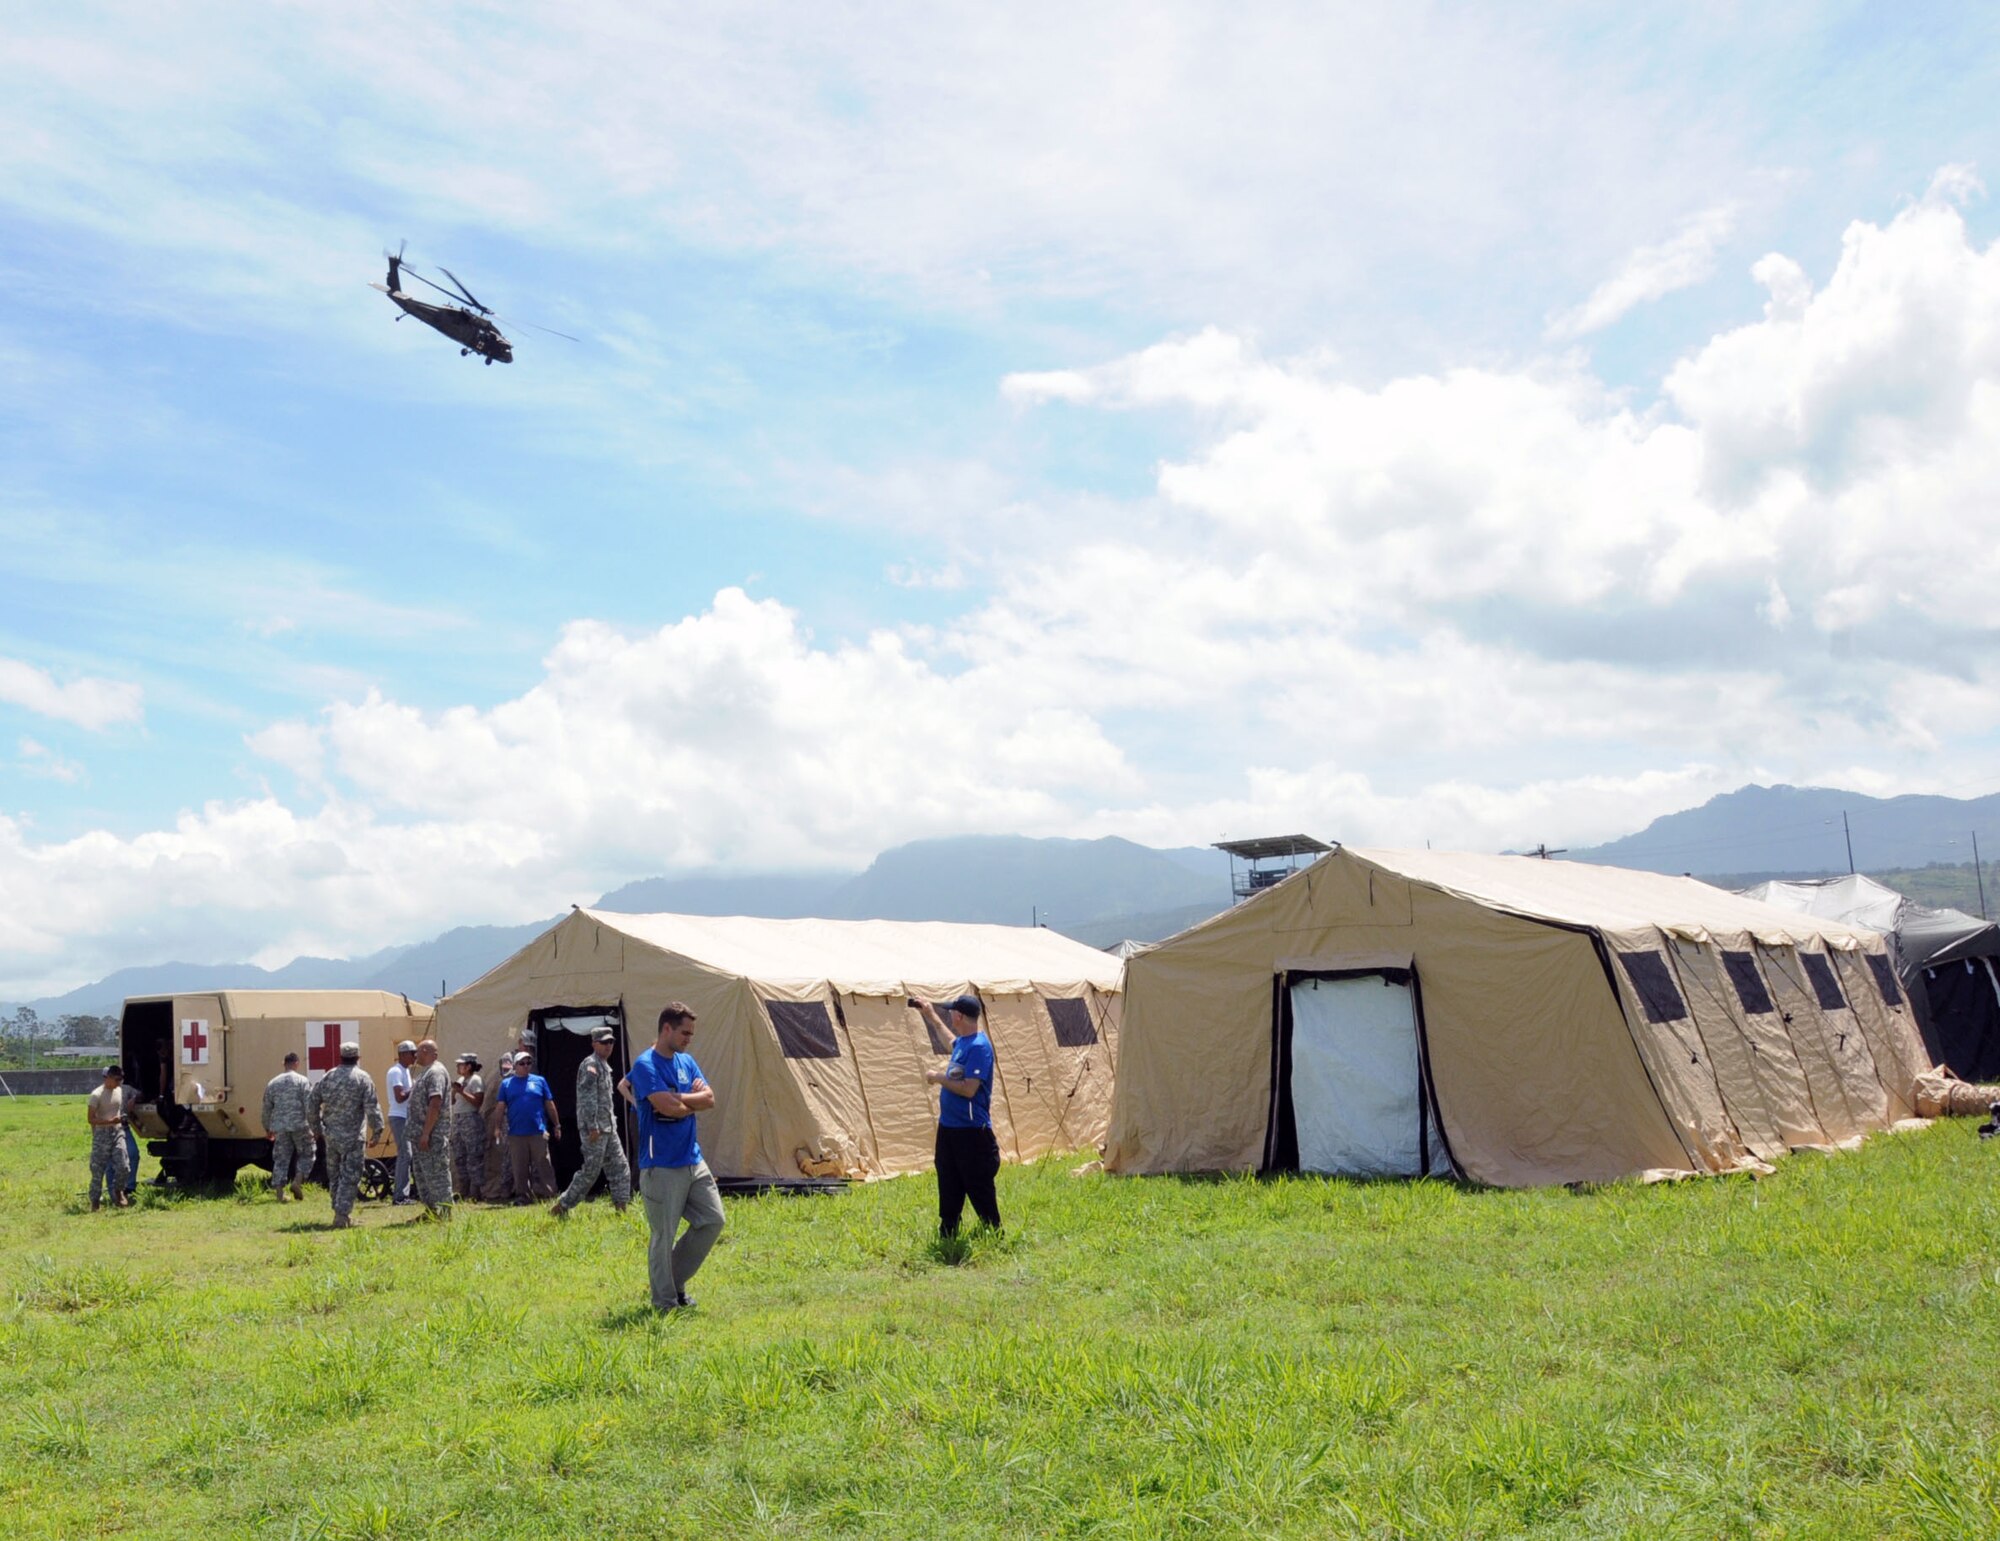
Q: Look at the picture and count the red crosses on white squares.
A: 2